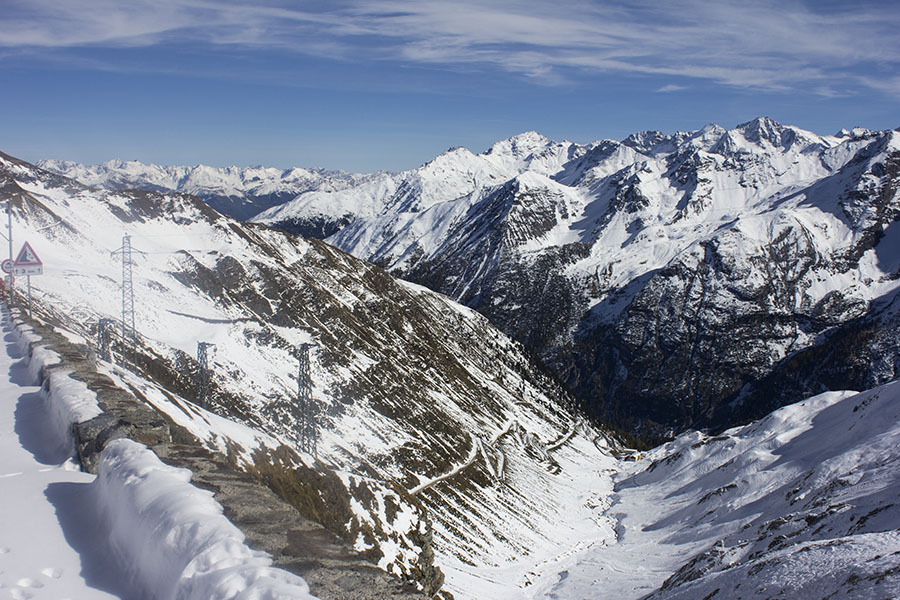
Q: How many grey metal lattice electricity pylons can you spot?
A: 4